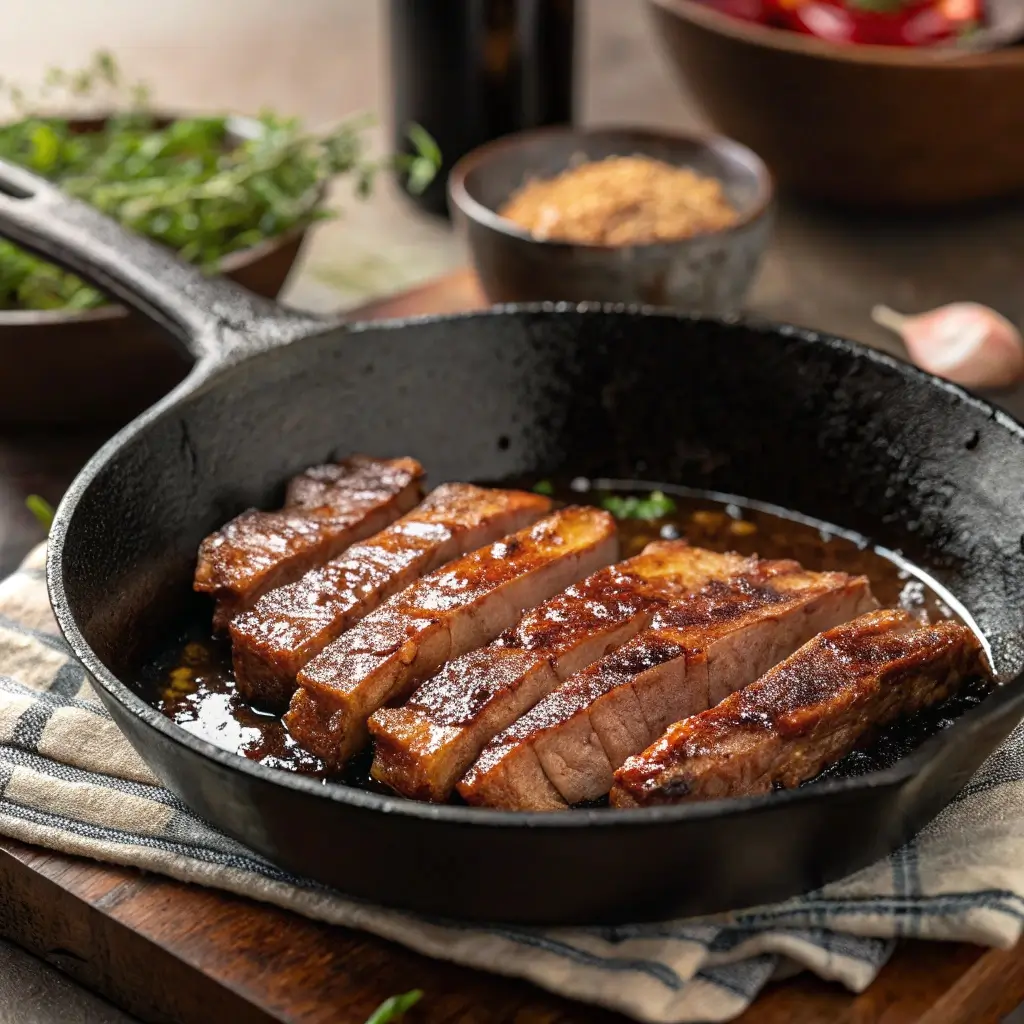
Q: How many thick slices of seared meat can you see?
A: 6